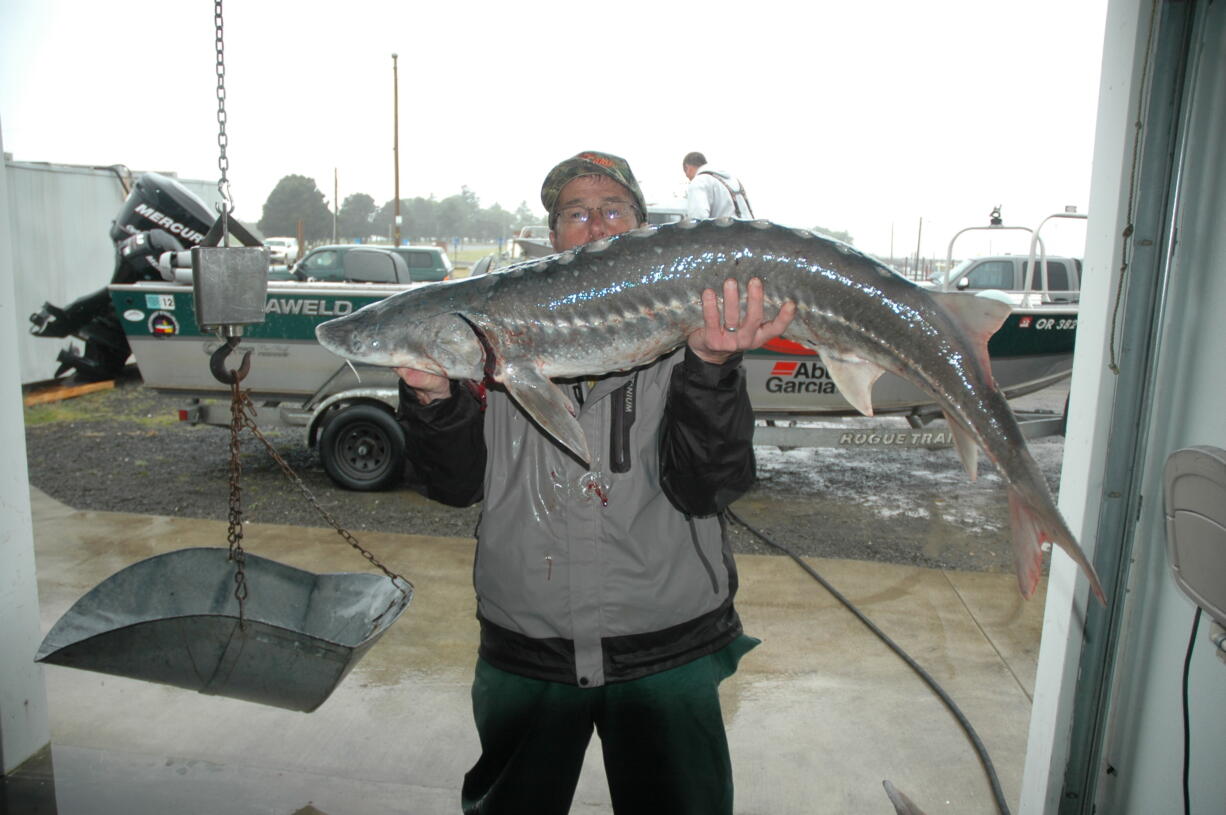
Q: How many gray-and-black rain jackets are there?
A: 1